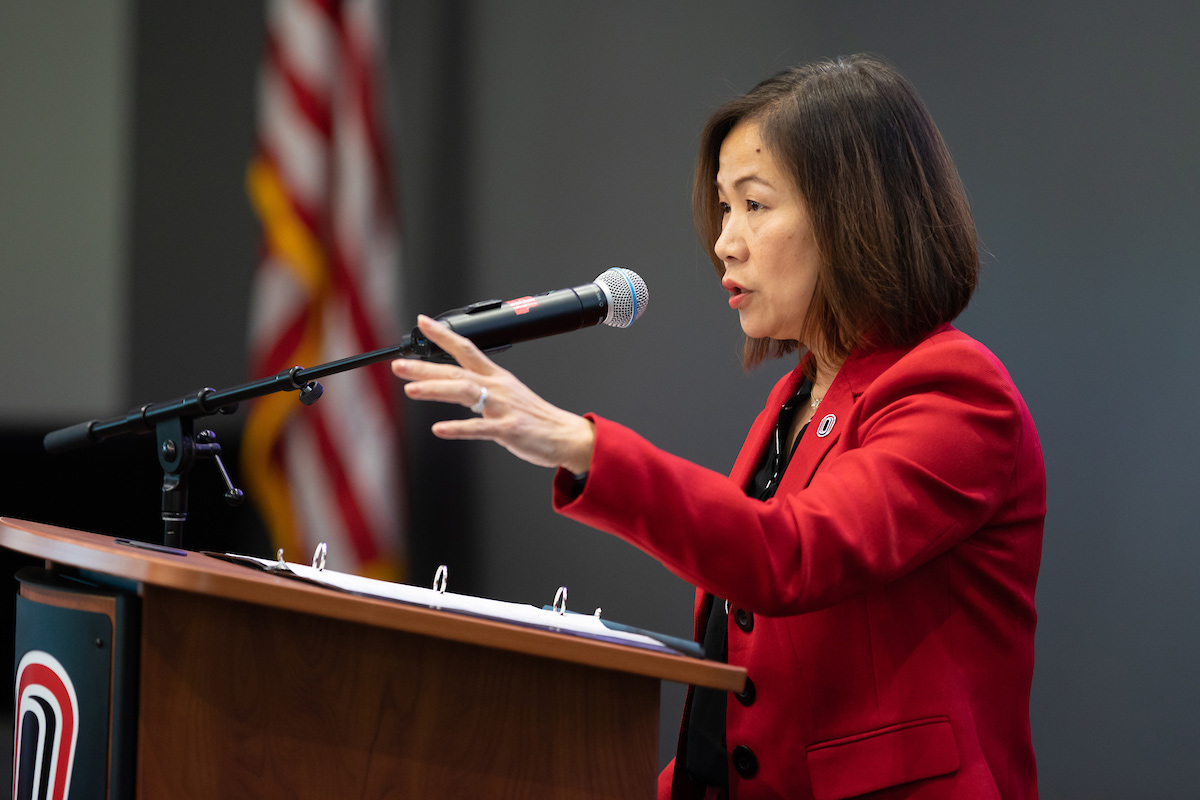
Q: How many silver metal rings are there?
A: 4